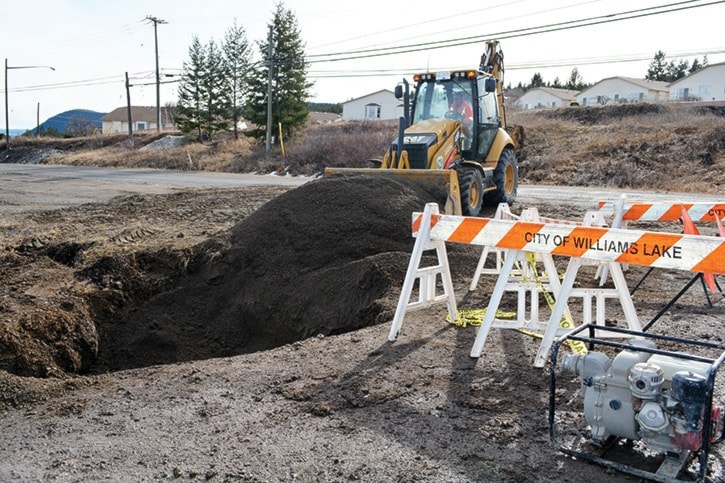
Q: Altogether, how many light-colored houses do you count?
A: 5